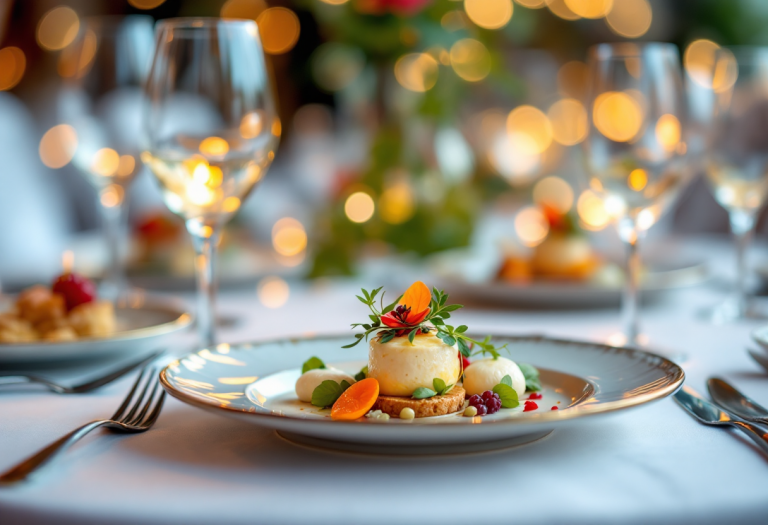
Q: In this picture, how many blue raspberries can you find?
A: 0